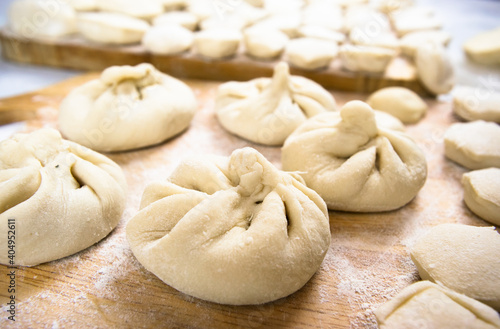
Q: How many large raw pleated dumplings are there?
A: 5